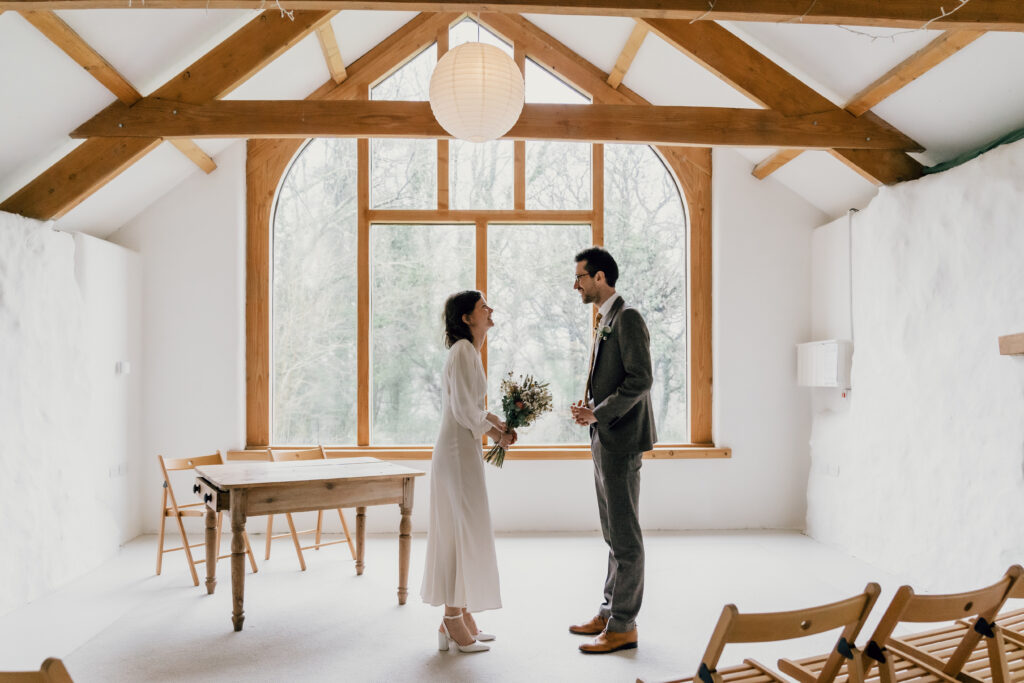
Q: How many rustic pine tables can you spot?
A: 1